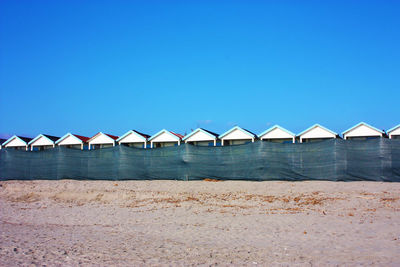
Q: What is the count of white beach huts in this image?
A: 12